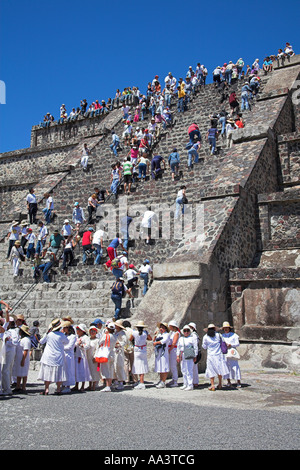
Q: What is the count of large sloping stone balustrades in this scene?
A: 2